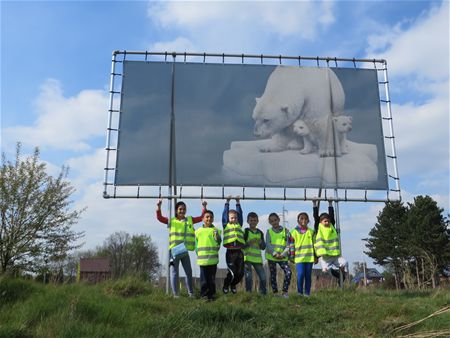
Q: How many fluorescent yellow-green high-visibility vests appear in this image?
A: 7